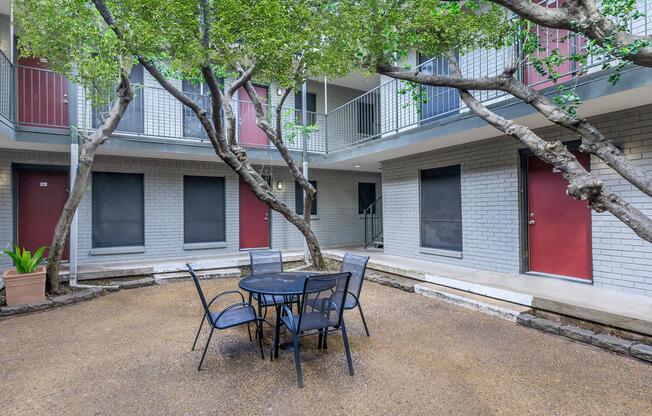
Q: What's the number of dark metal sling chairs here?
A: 4